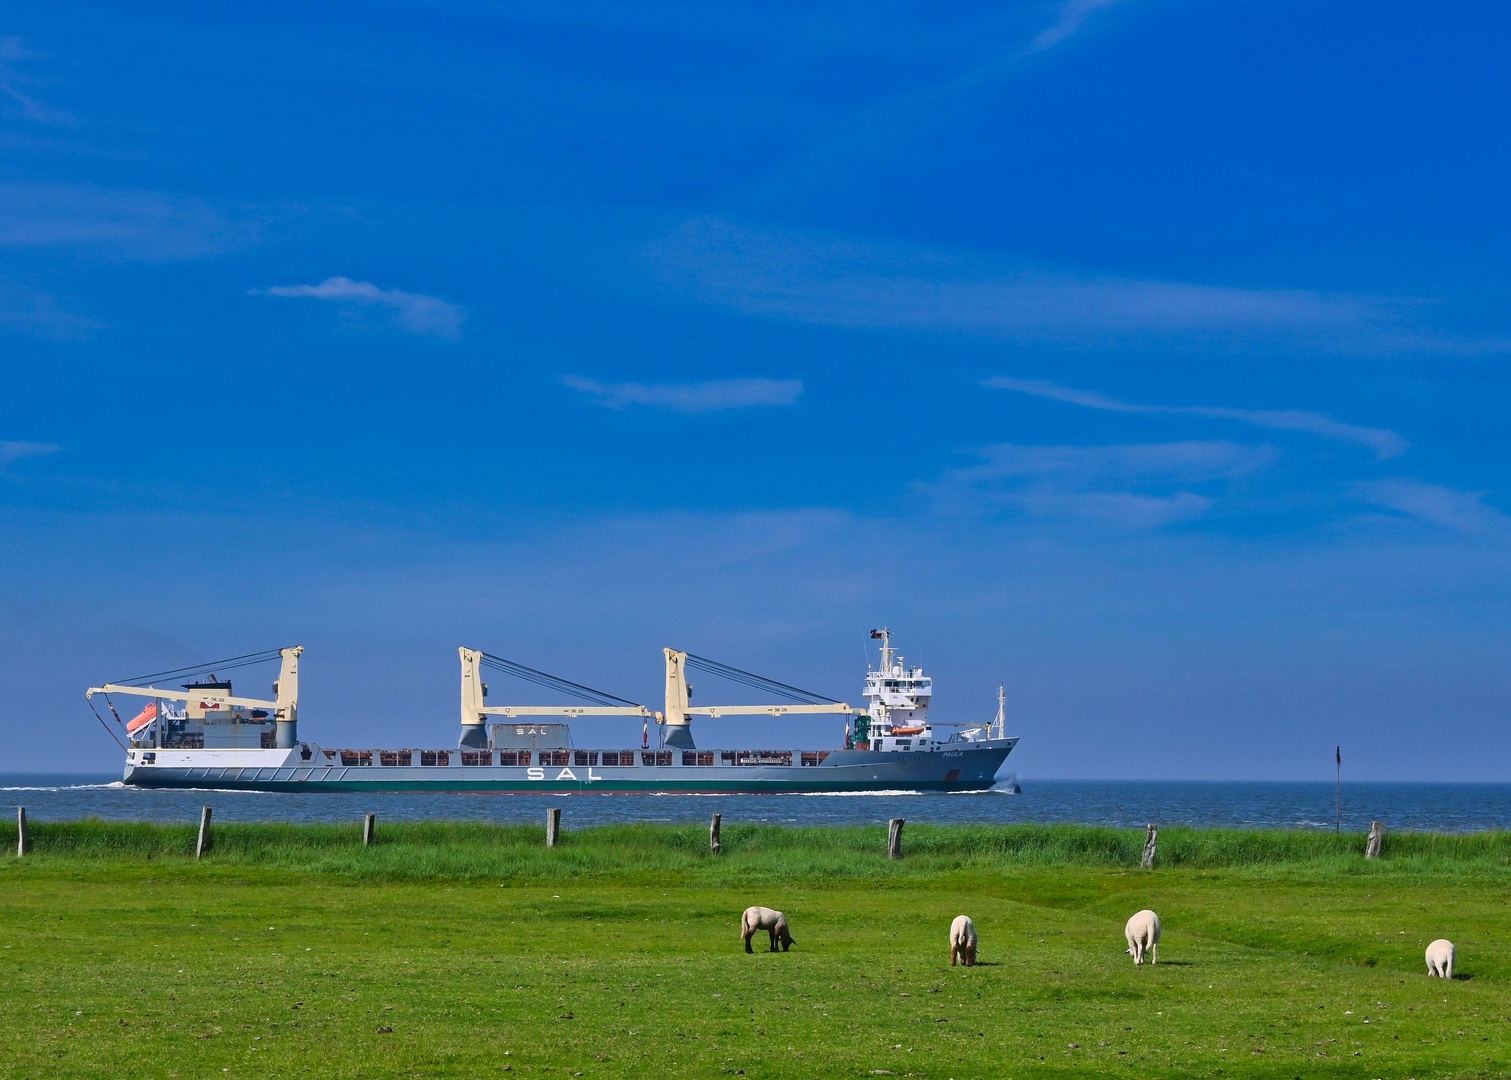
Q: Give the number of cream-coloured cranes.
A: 3